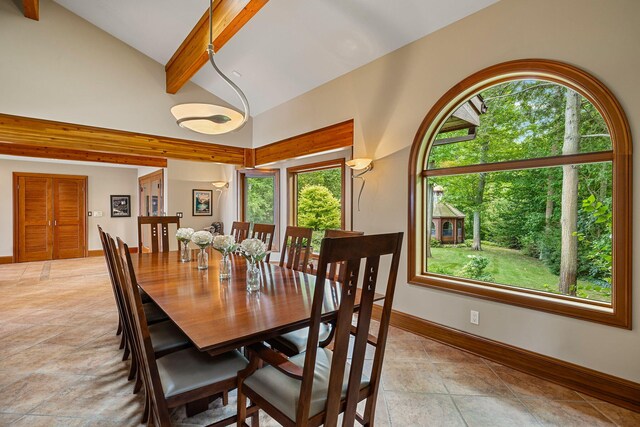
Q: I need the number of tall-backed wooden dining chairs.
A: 10